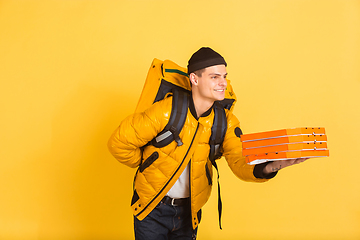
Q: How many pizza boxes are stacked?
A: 4